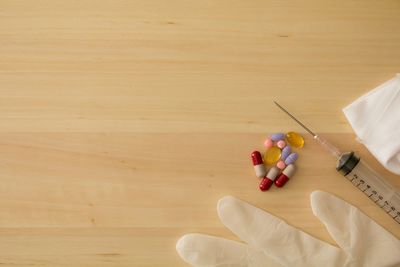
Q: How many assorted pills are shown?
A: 11